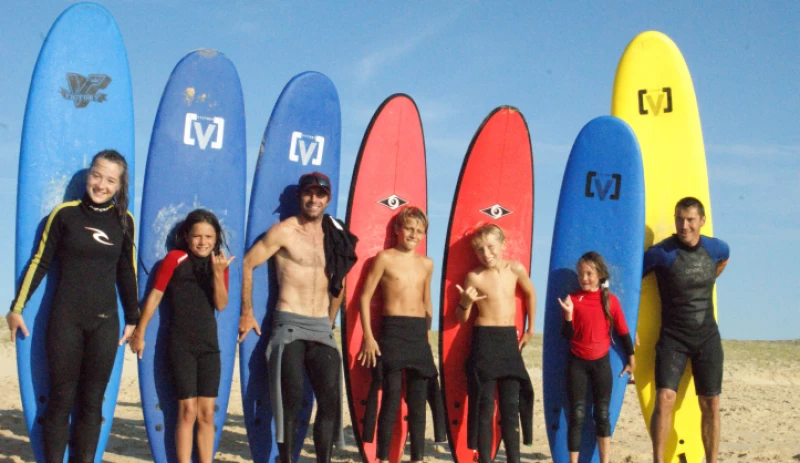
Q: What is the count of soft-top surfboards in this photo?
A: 7